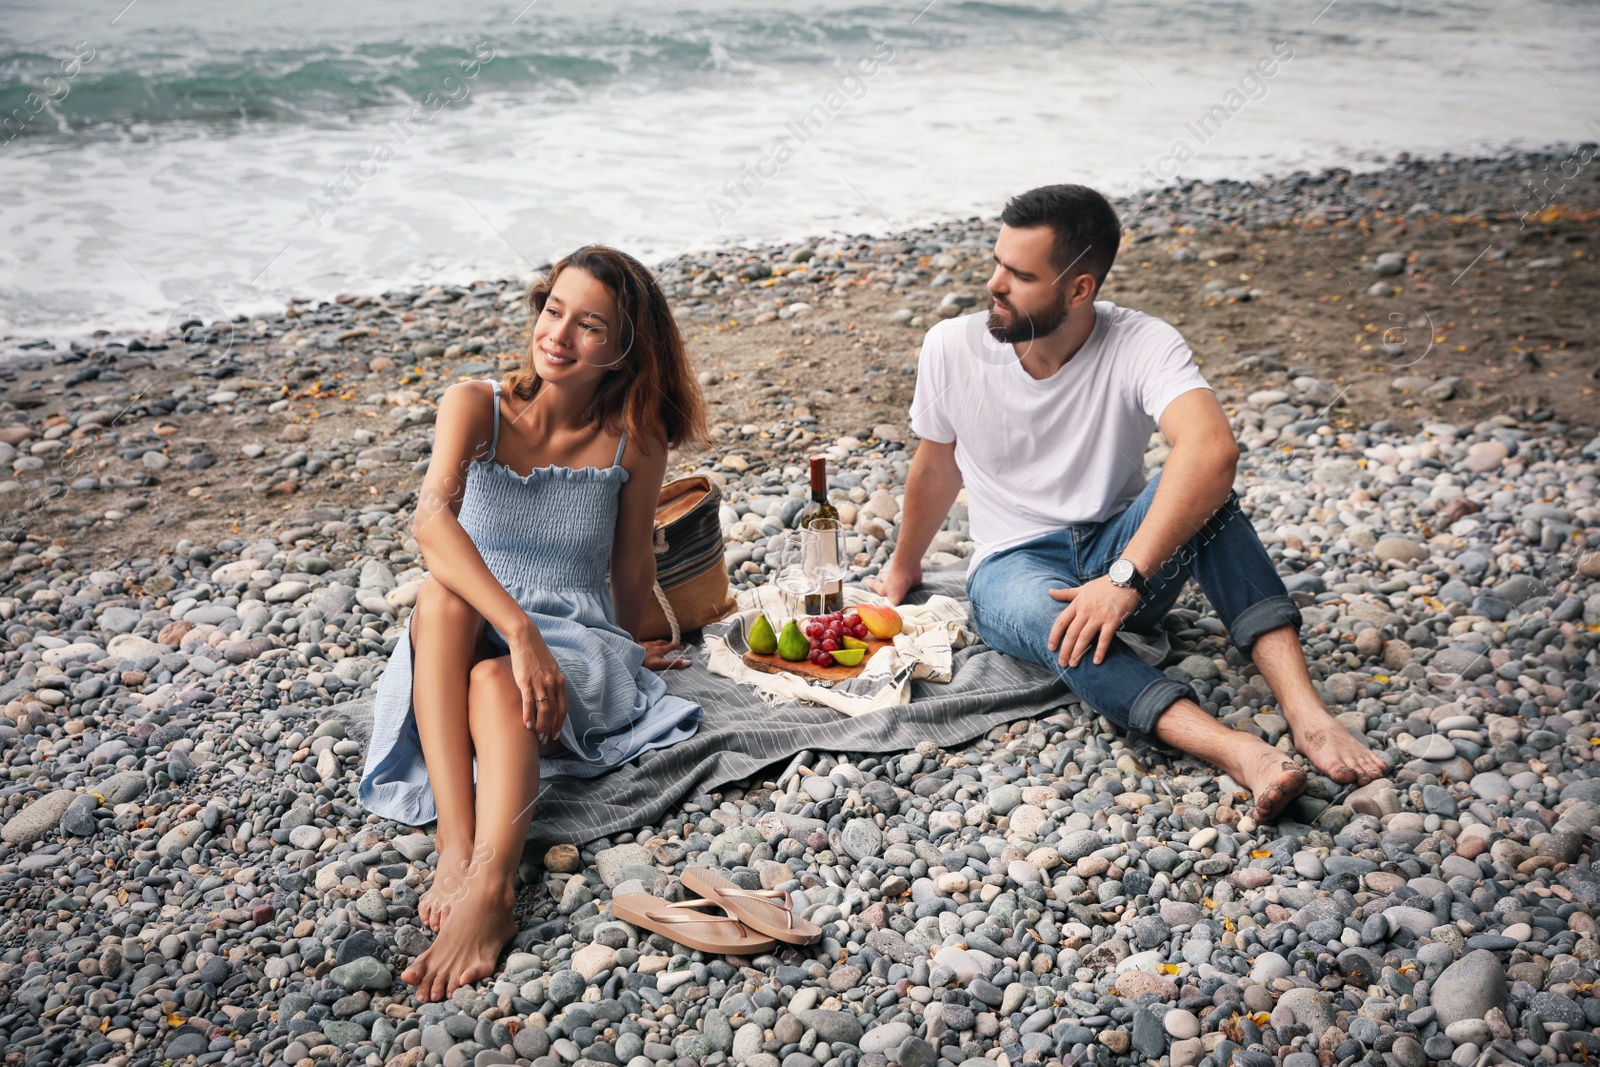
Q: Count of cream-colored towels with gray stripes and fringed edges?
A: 1